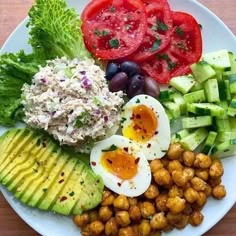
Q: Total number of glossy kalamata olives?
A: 5